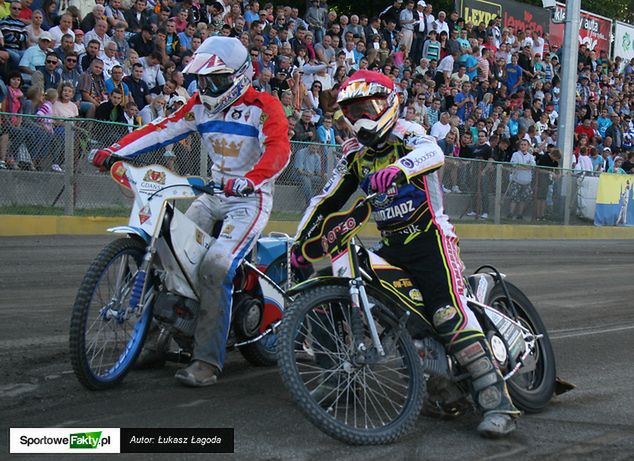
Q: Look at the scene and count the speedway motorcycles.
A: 2